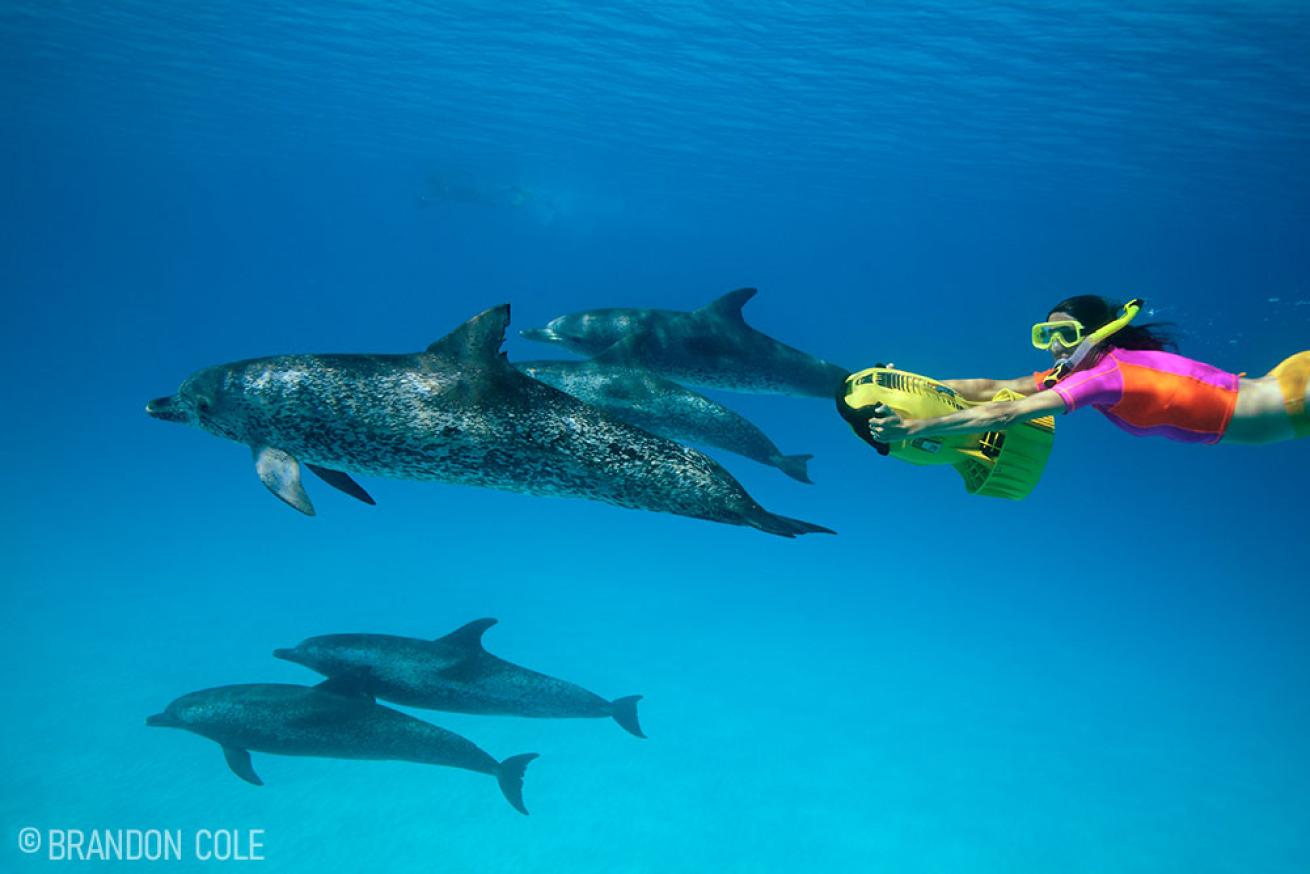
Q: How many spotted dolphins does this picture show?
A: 5